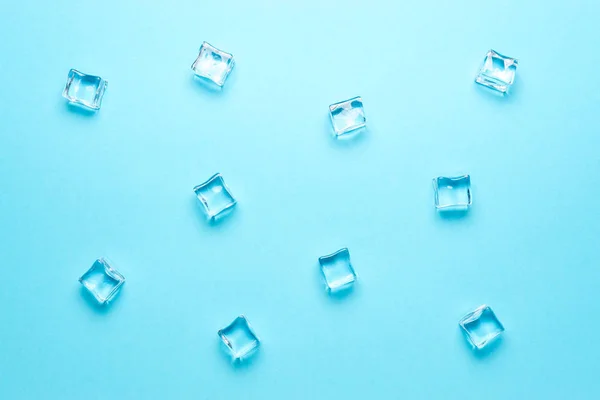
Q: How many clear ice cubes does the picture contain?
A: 10